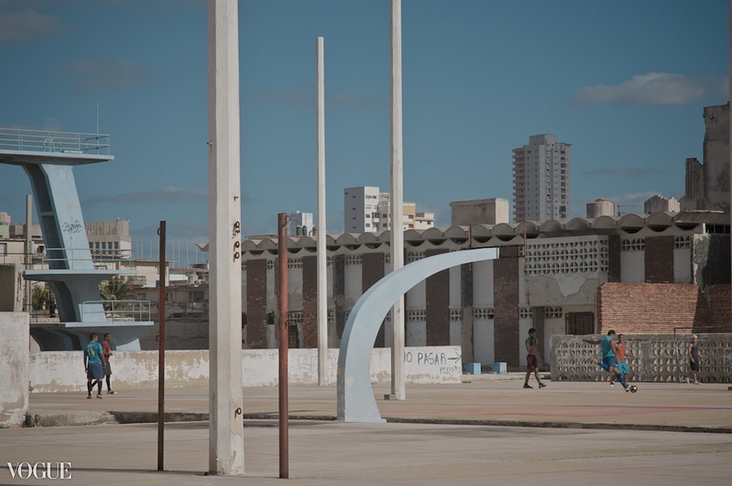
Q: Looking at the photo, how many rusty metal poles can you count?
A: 2